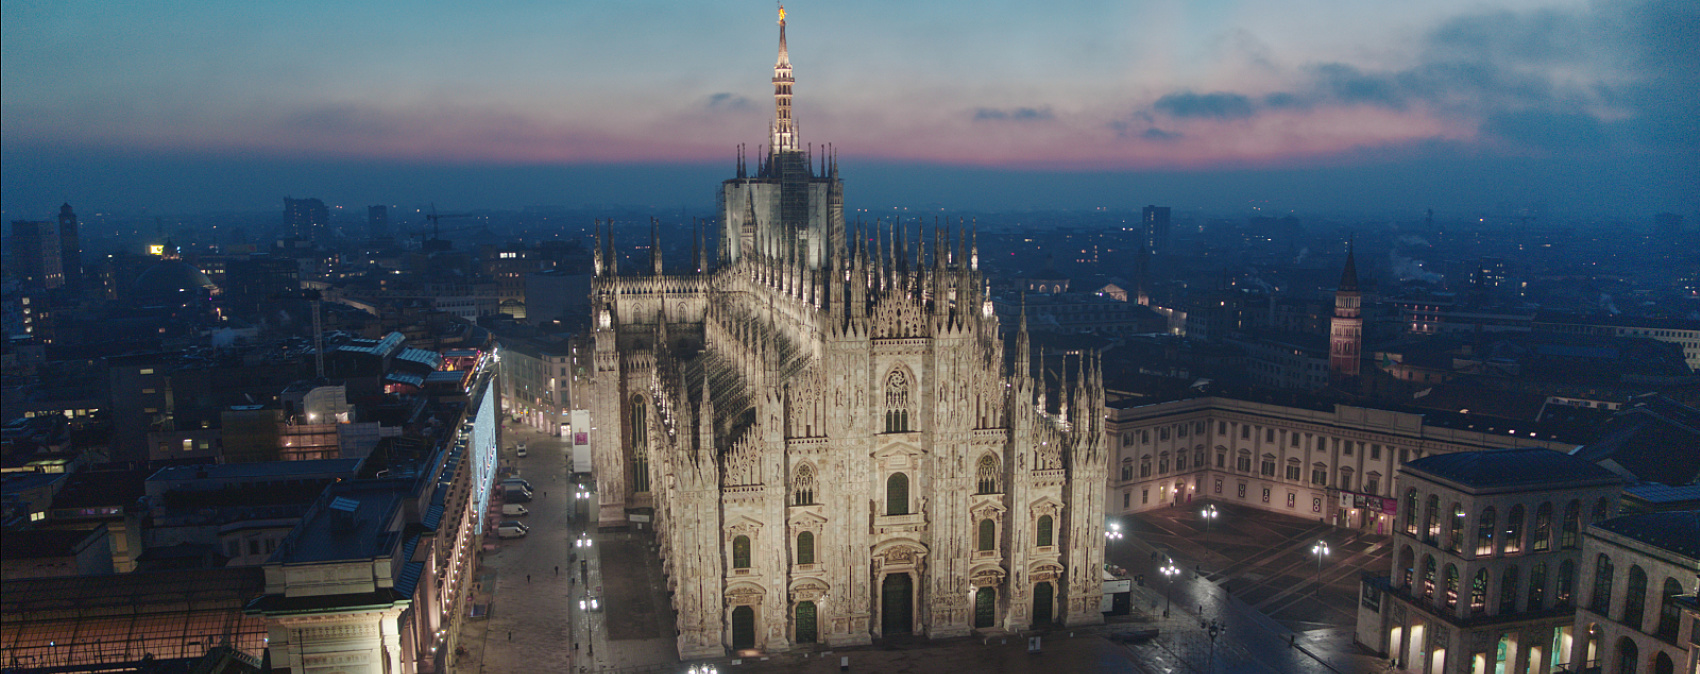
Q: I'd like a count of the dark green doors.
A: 5